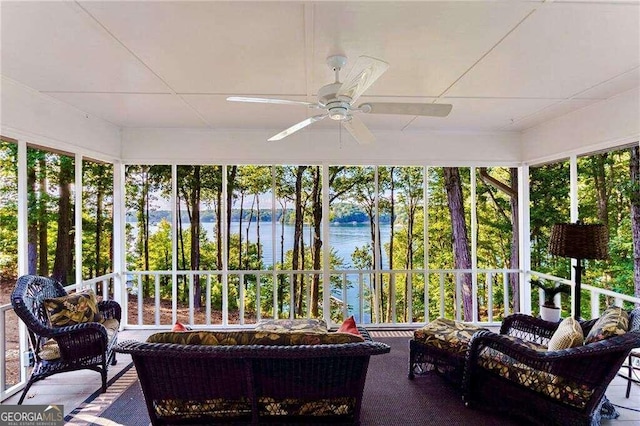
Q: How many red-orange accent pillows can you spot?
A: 2